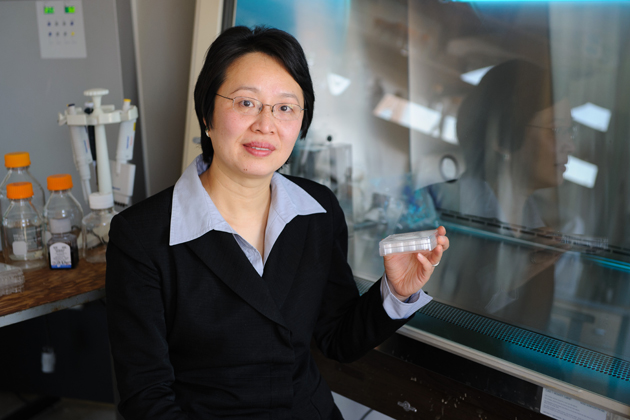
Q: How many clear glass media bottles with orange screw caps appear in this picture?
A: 3